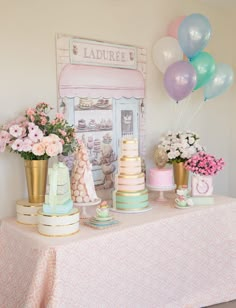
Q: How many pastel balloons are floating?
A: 6